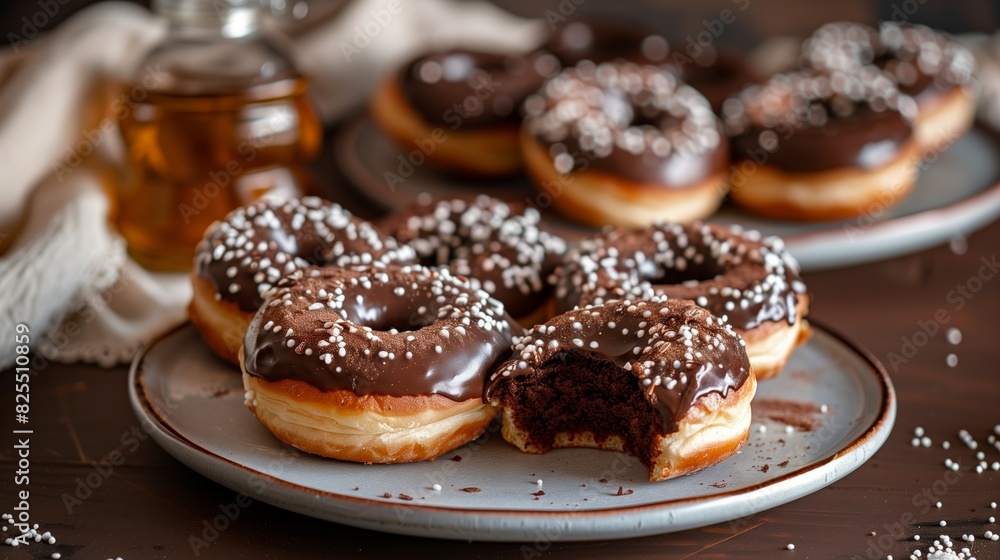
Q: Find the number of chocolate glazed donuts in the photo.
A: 11